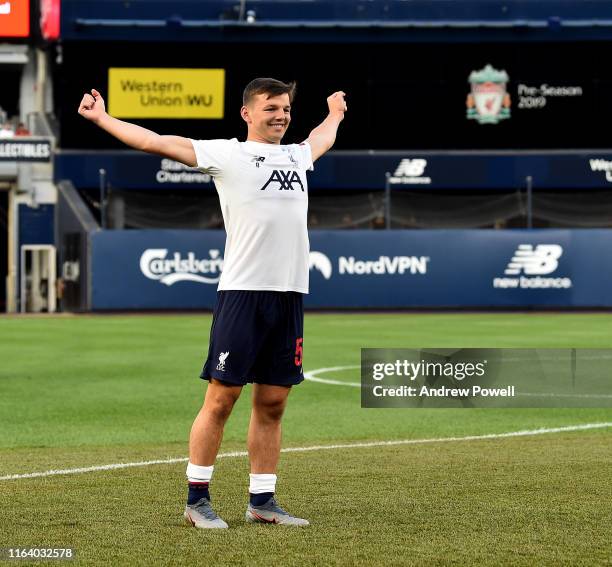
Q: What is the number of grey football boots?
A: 2